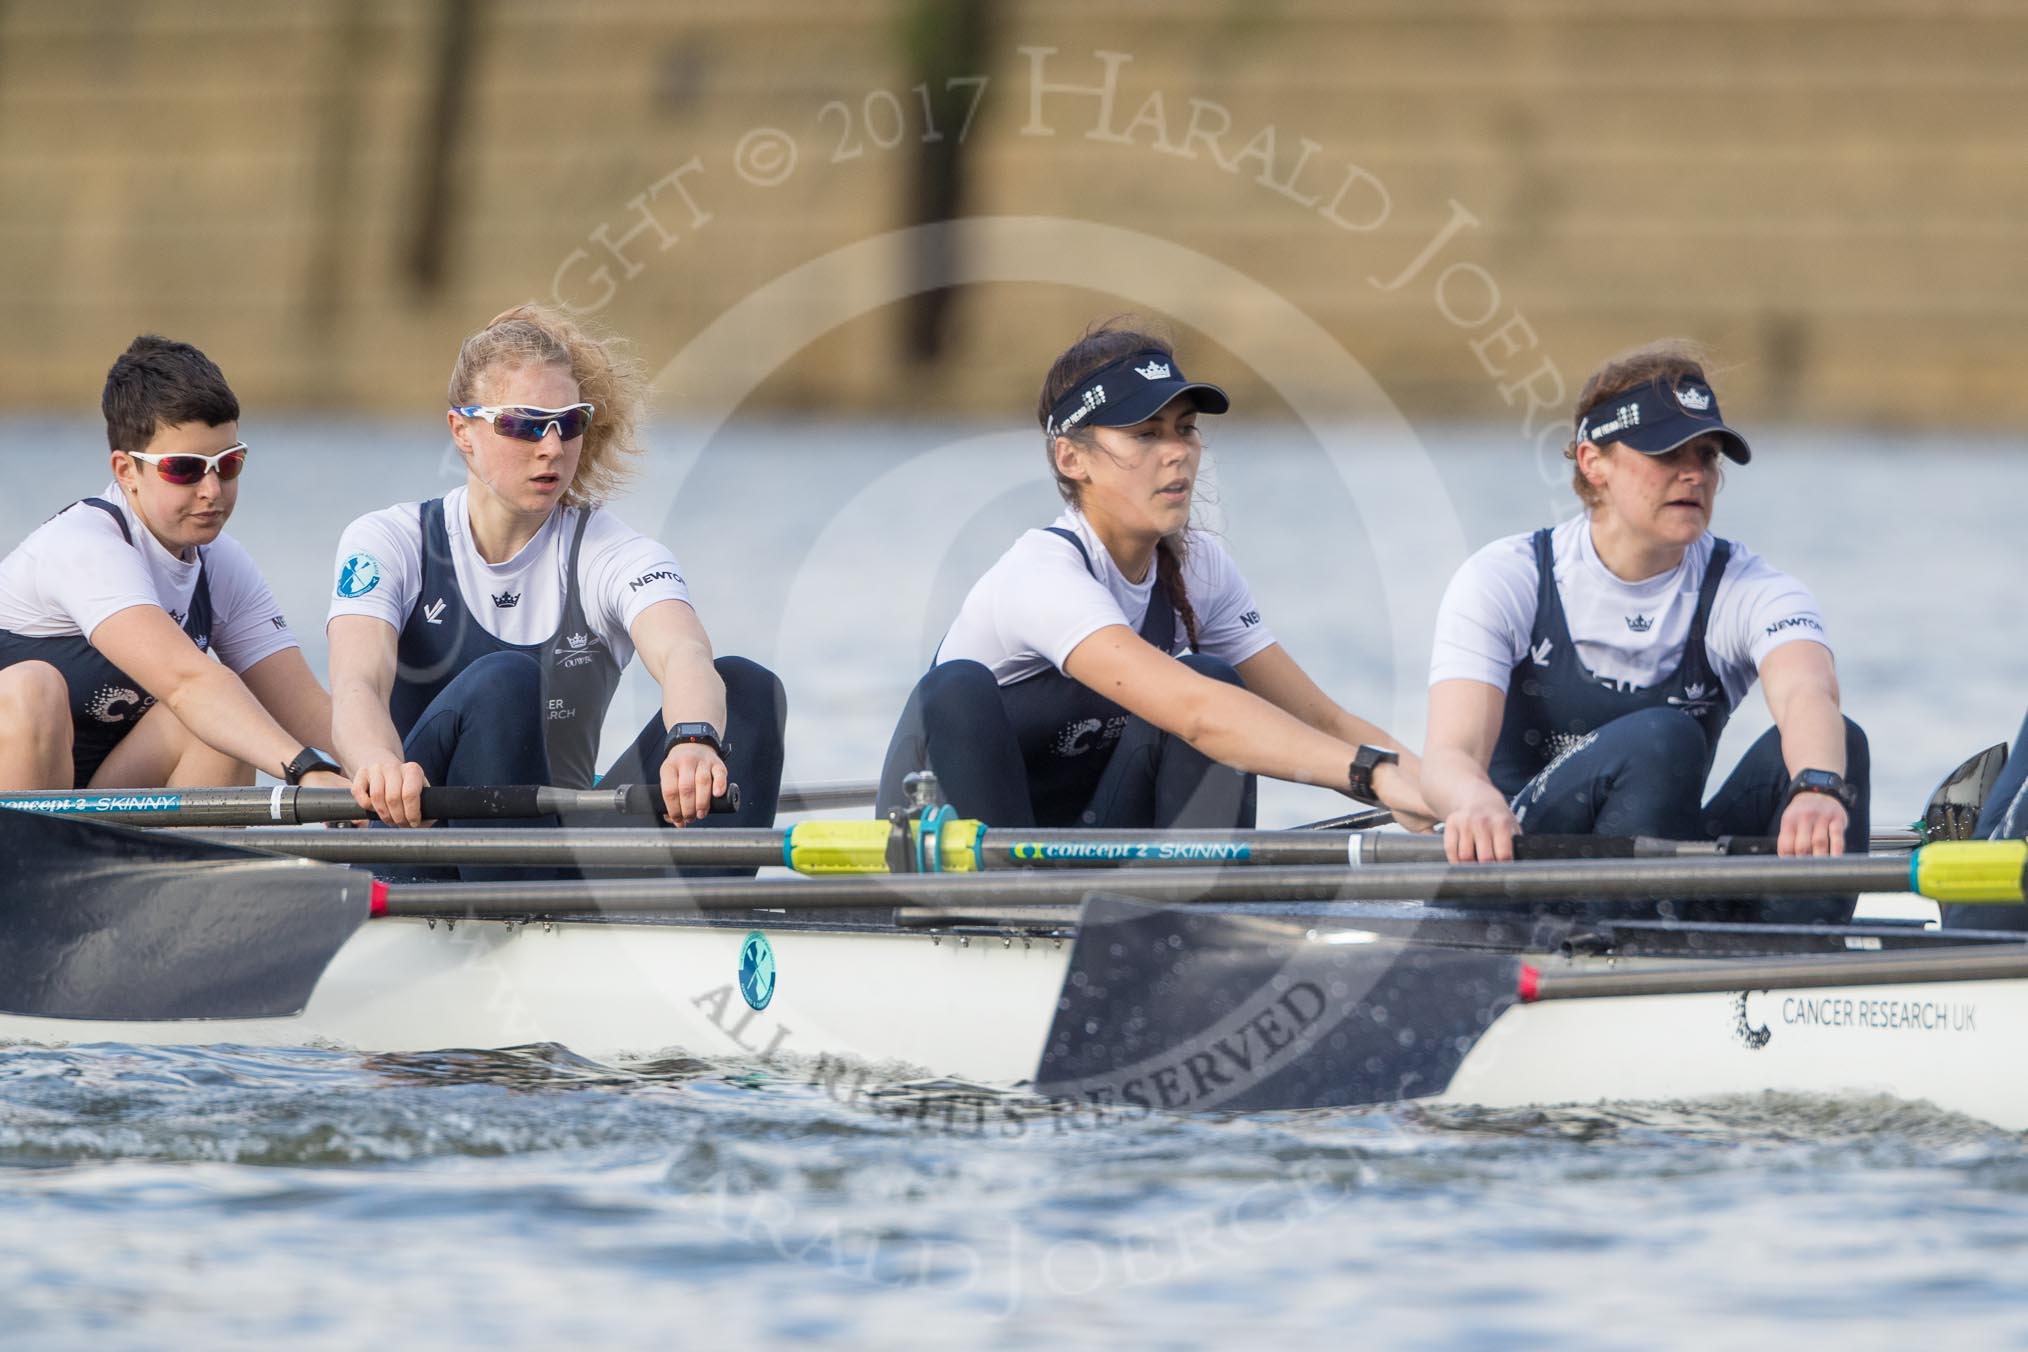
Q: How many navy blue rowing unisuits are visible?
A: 4